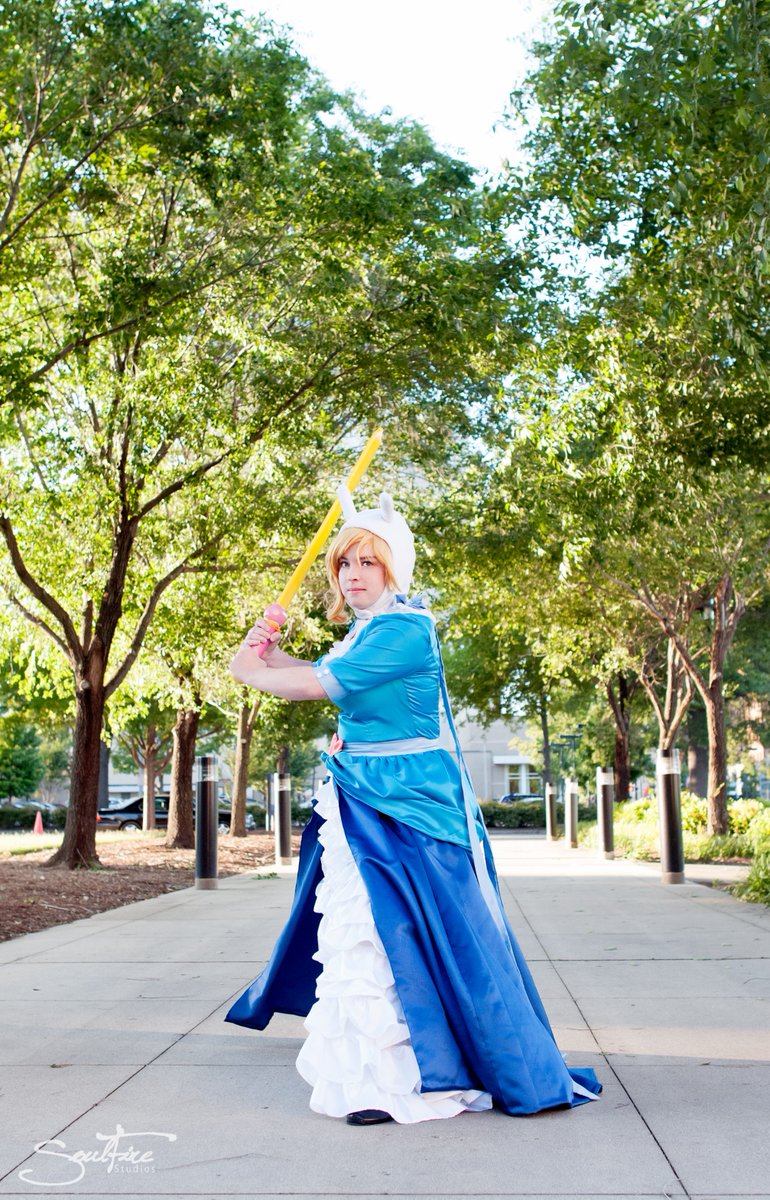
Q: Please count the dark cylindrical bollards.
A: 6